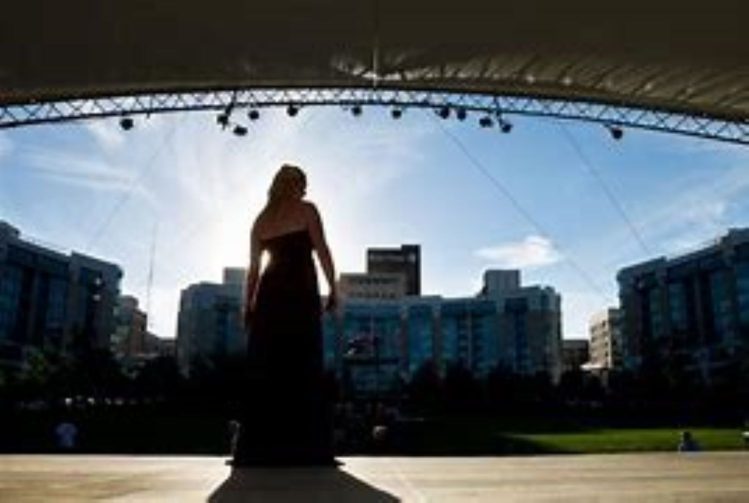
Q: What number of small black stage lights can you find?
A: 12